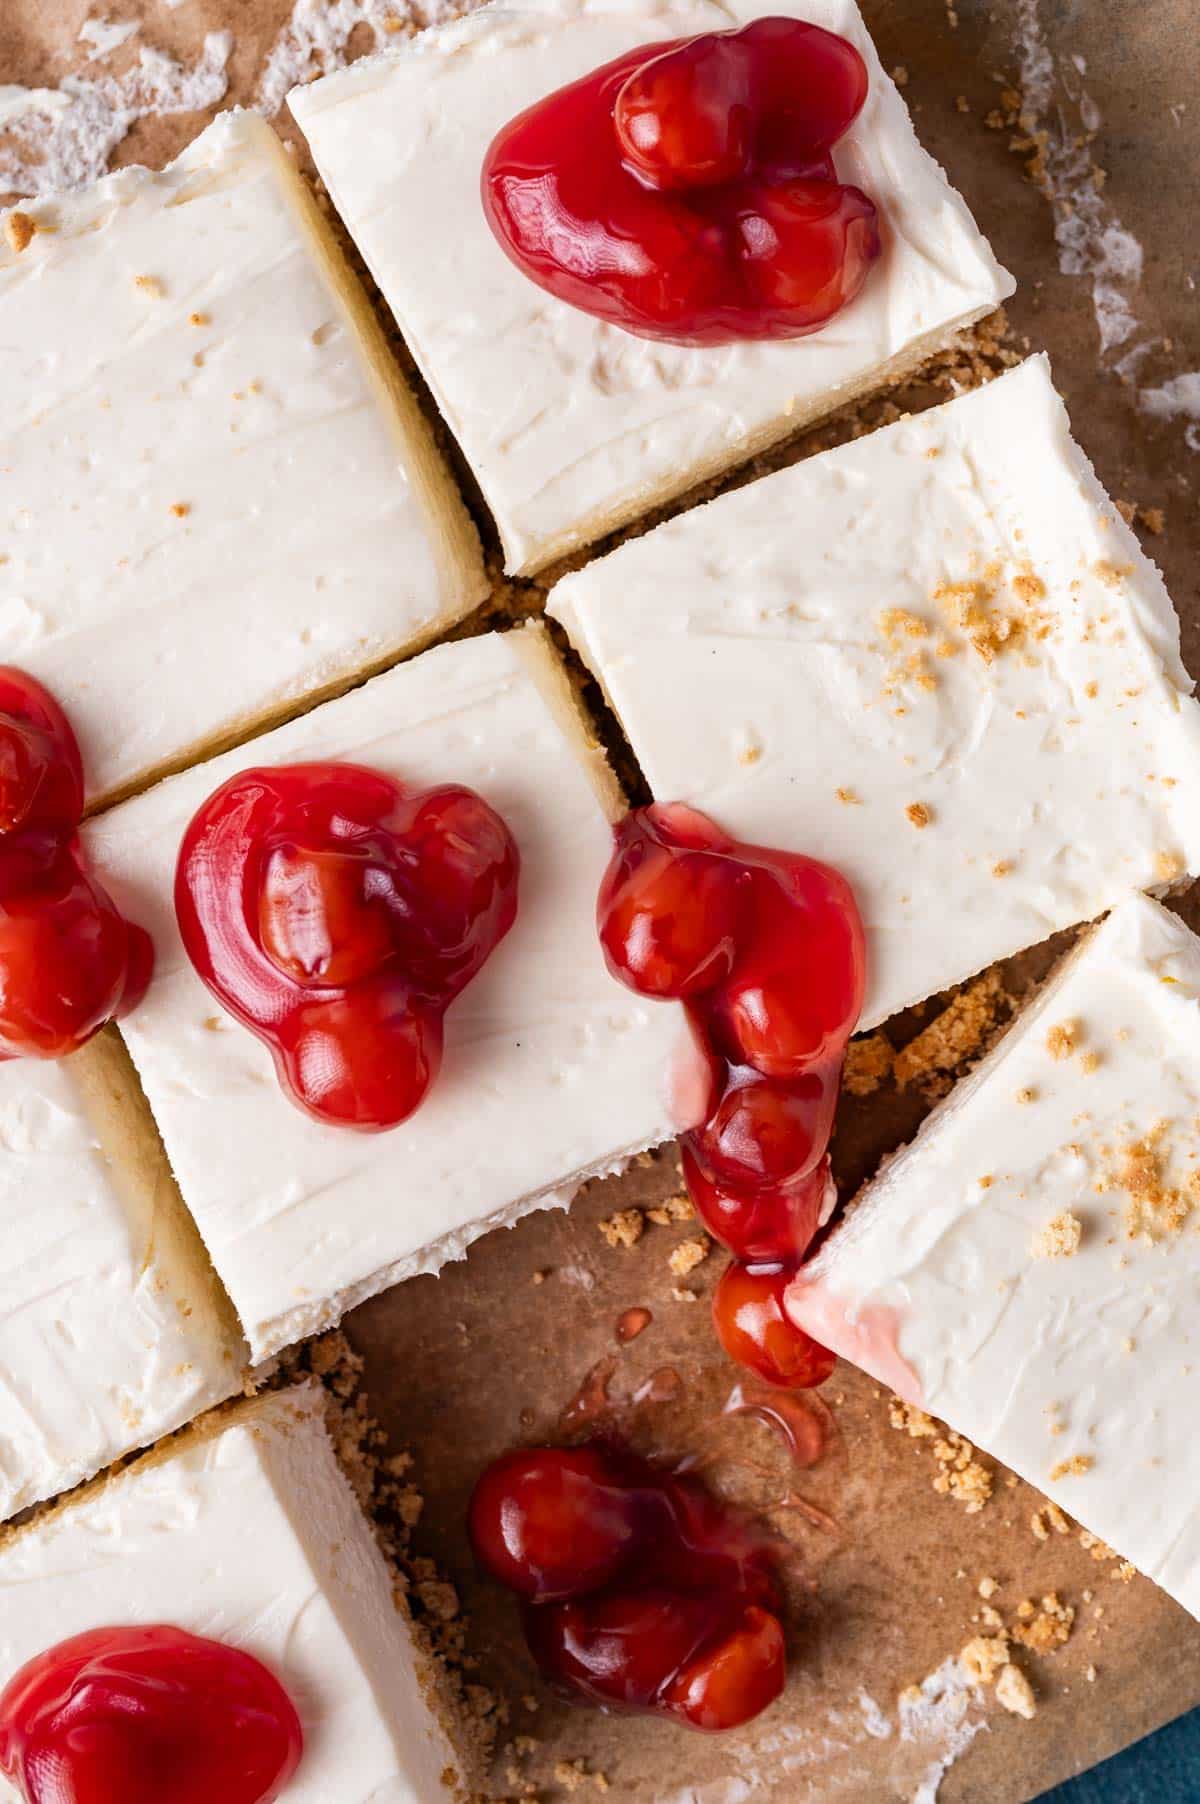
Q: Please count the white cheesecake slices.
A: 7